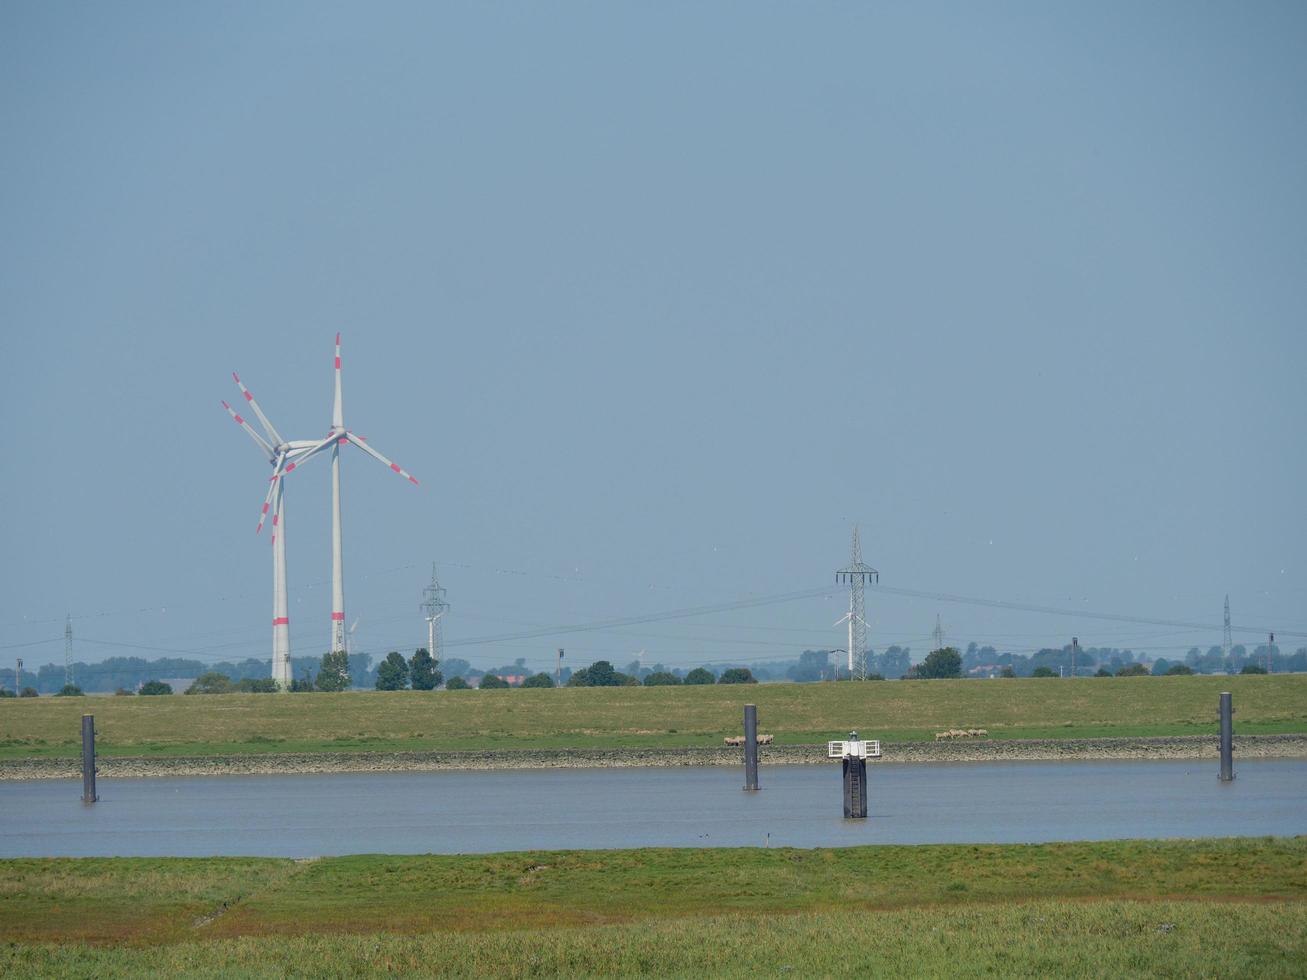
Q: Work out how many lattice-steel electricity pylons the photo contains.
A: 5